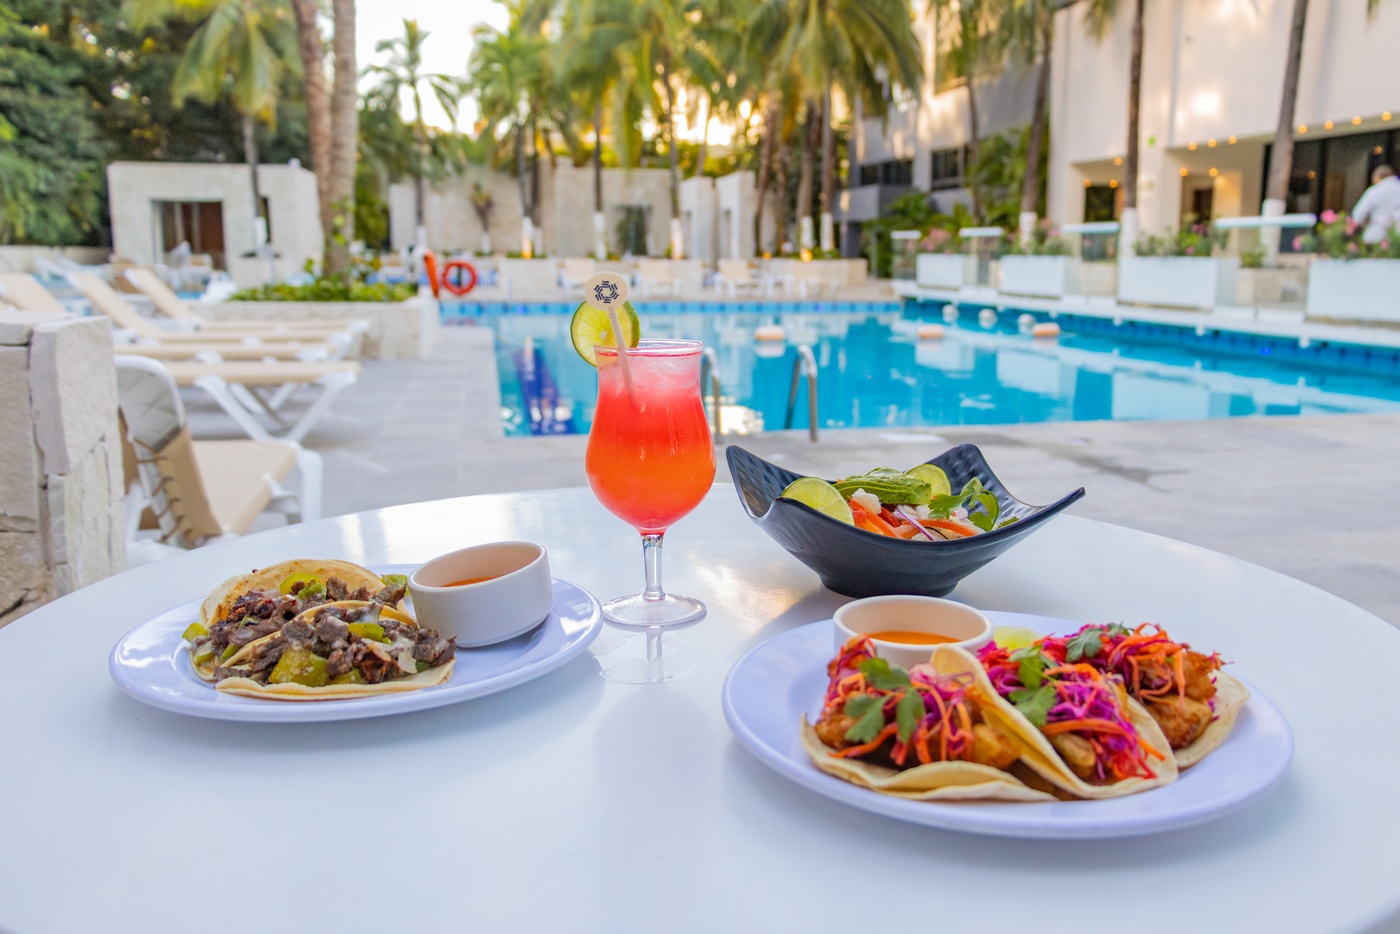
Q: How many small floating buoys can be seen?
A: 6